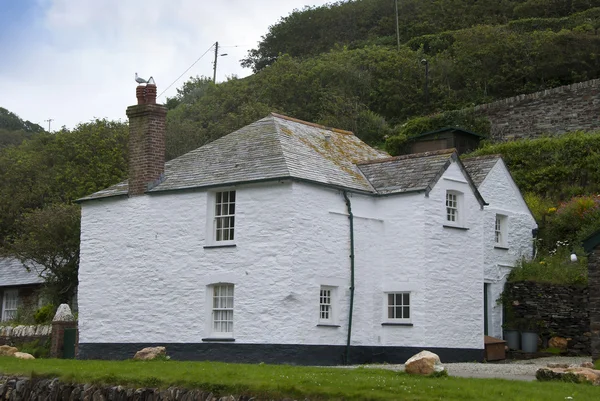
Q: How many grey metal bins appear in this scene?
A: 2